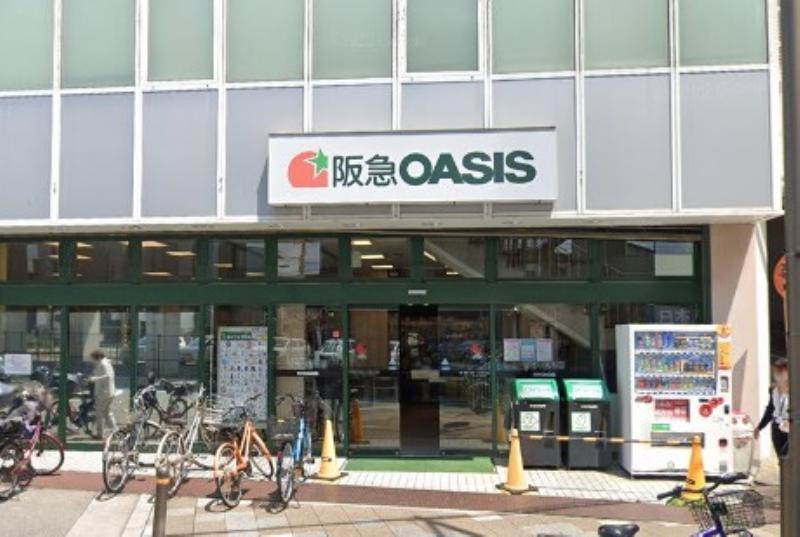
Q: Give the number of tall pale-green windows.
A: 9